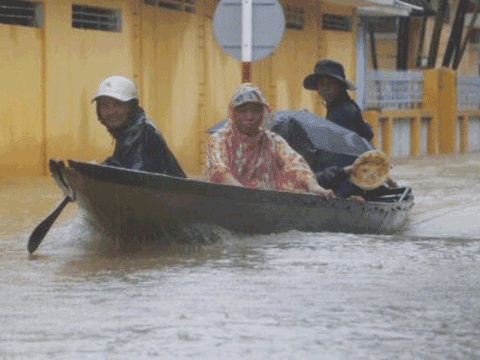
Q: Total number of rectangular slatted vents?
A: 5